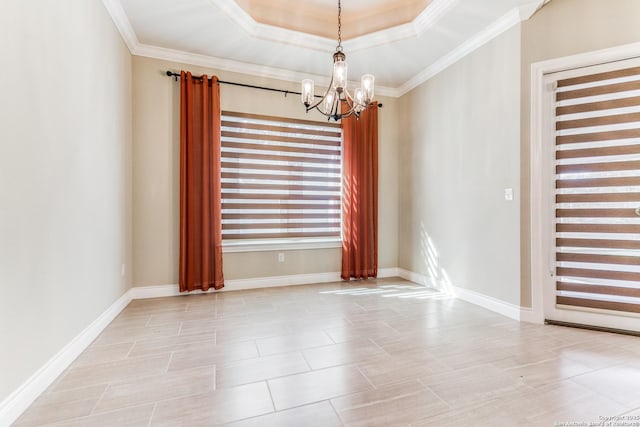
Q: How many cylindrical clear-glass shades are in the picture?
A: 5